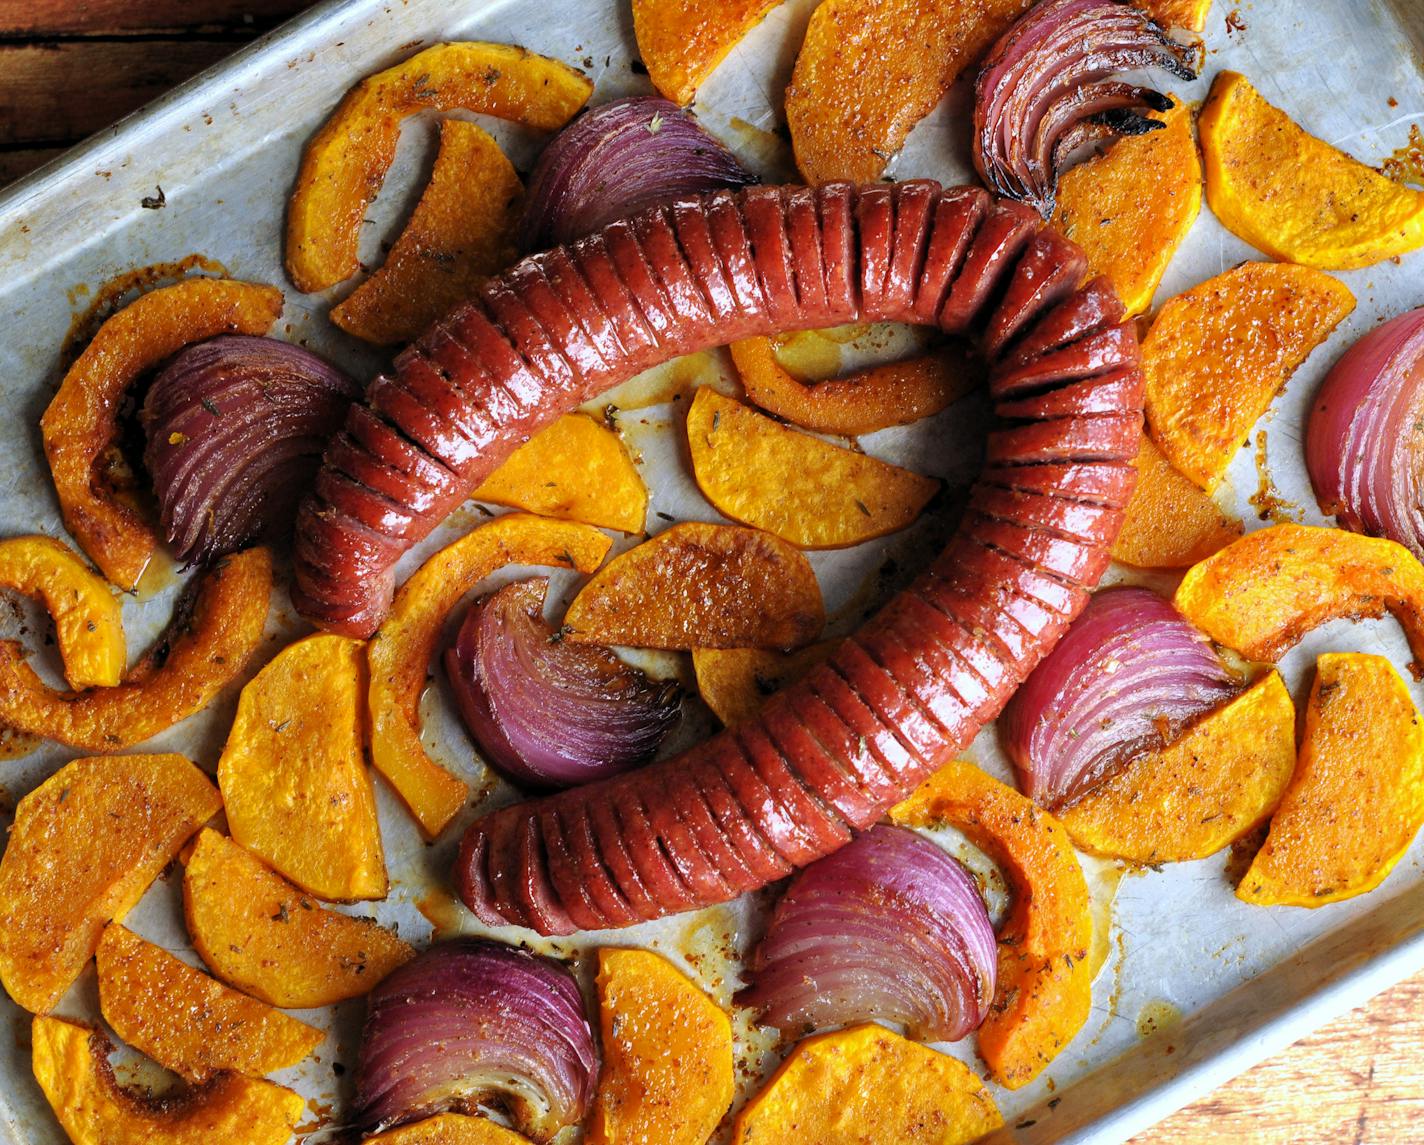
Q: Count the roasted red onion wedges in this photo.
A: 8